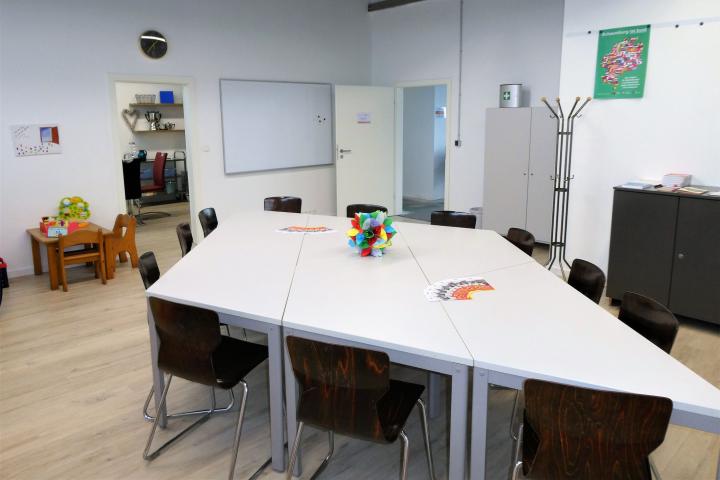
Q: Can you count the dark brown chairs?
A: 12